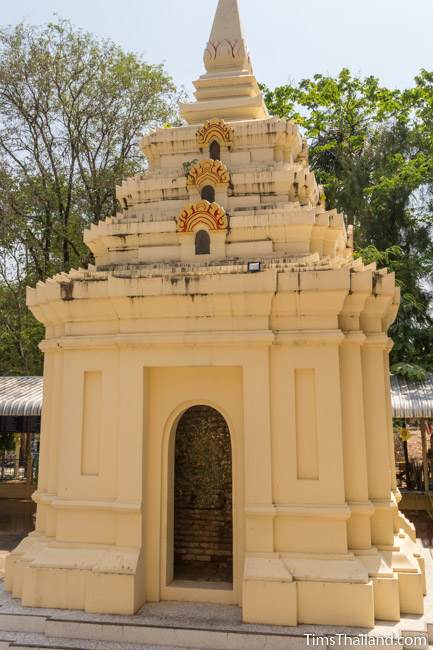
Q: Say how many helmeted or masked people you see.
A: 0